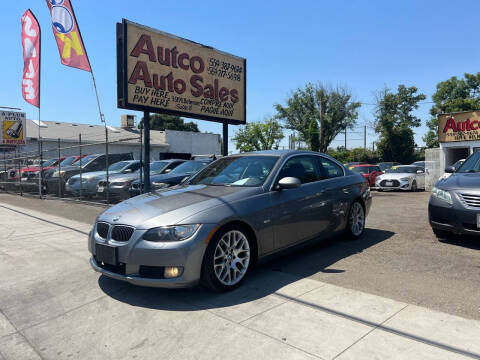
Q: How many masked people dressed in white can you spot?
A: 0